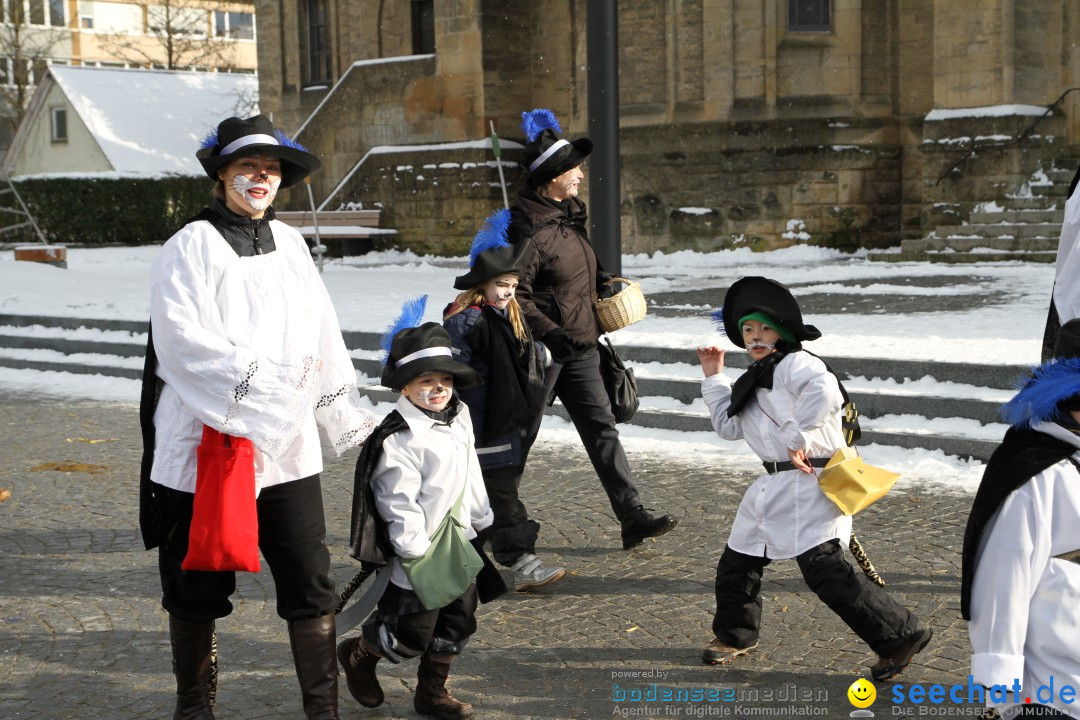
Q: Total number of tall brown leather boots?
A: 2